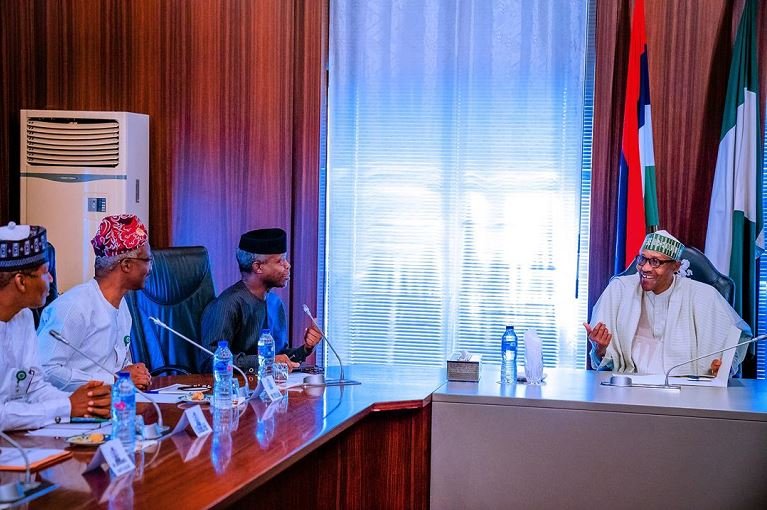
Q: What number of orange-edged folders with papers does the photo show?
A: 1